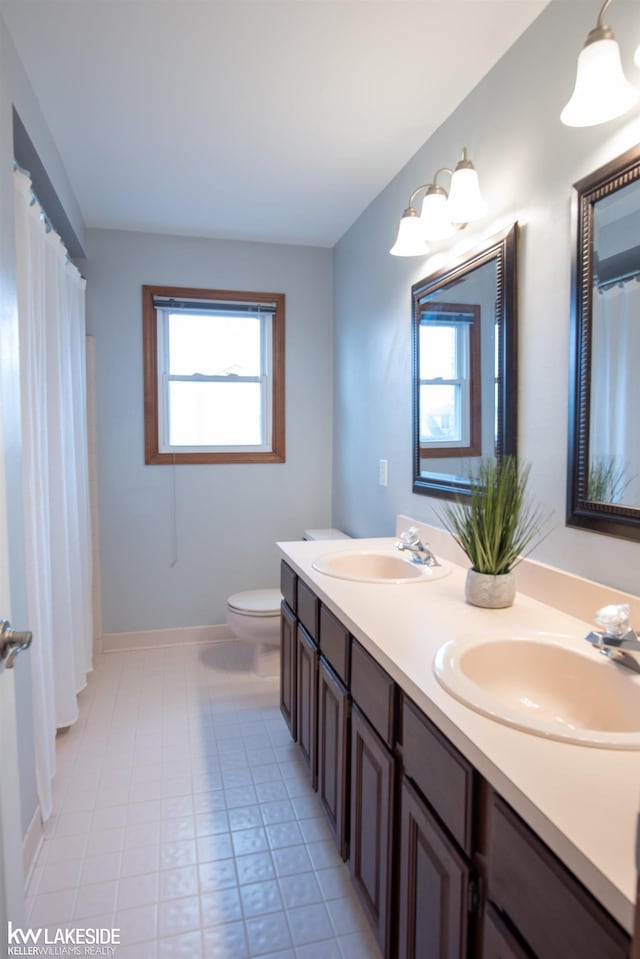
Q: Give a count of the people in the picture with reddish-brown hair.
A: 0